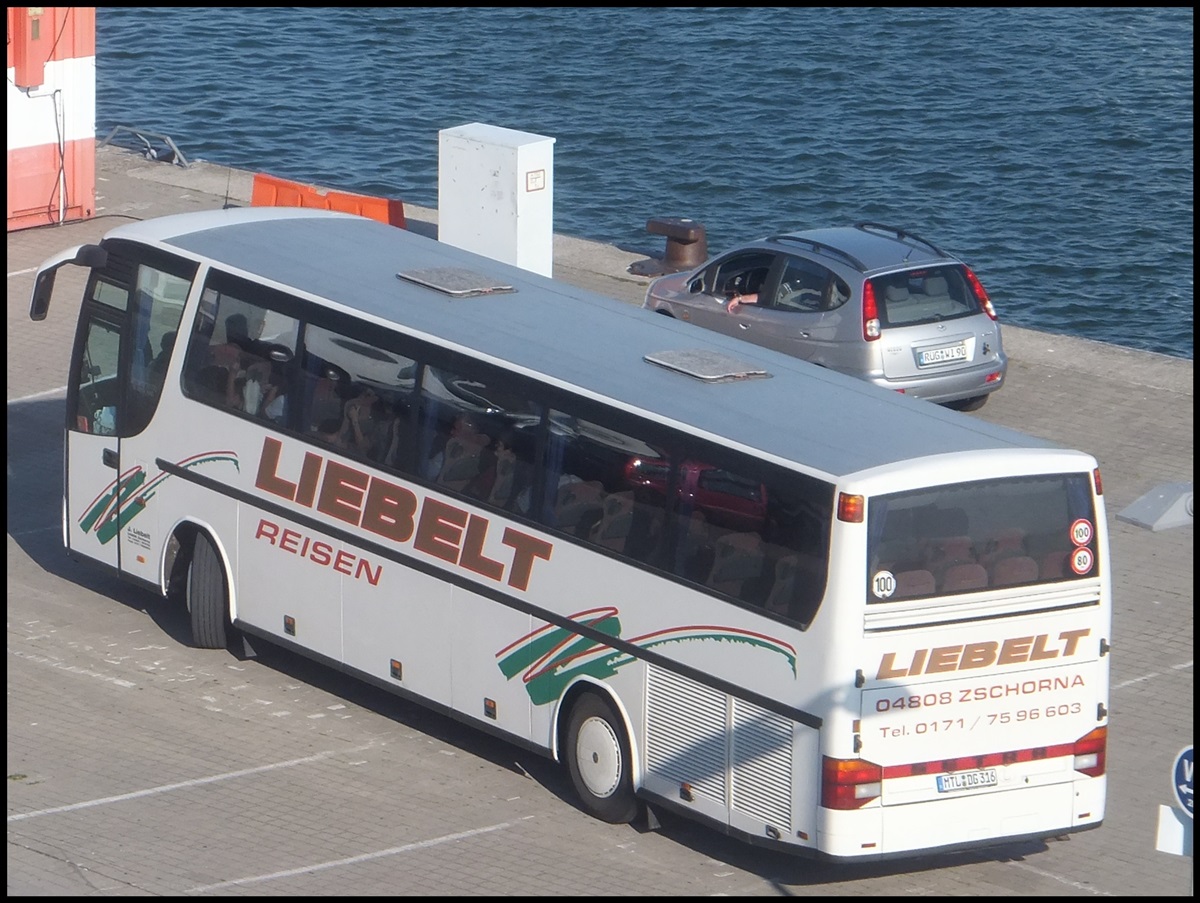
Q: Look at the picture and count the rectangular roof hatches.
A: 2